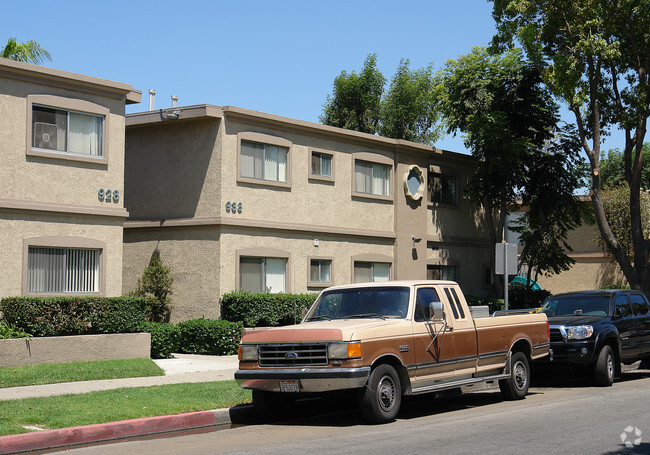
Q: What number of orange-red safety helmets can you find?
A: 0